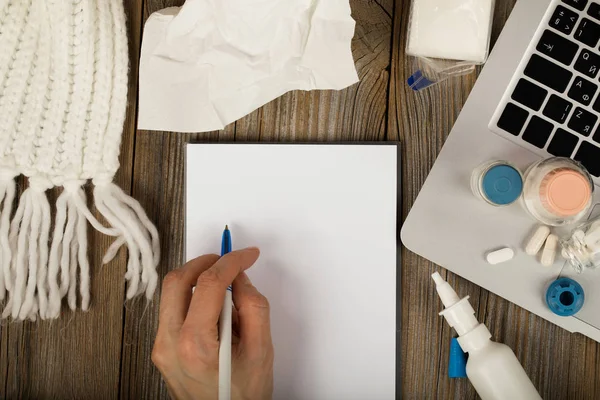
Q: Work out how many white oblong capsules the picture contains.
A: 3